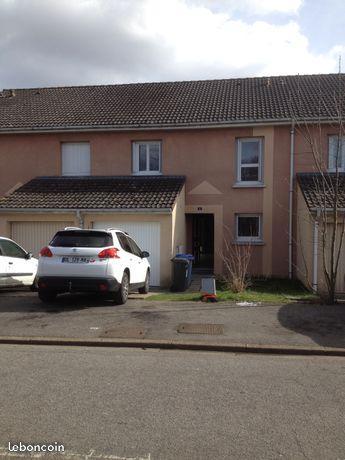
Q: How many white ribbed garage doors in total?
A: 1